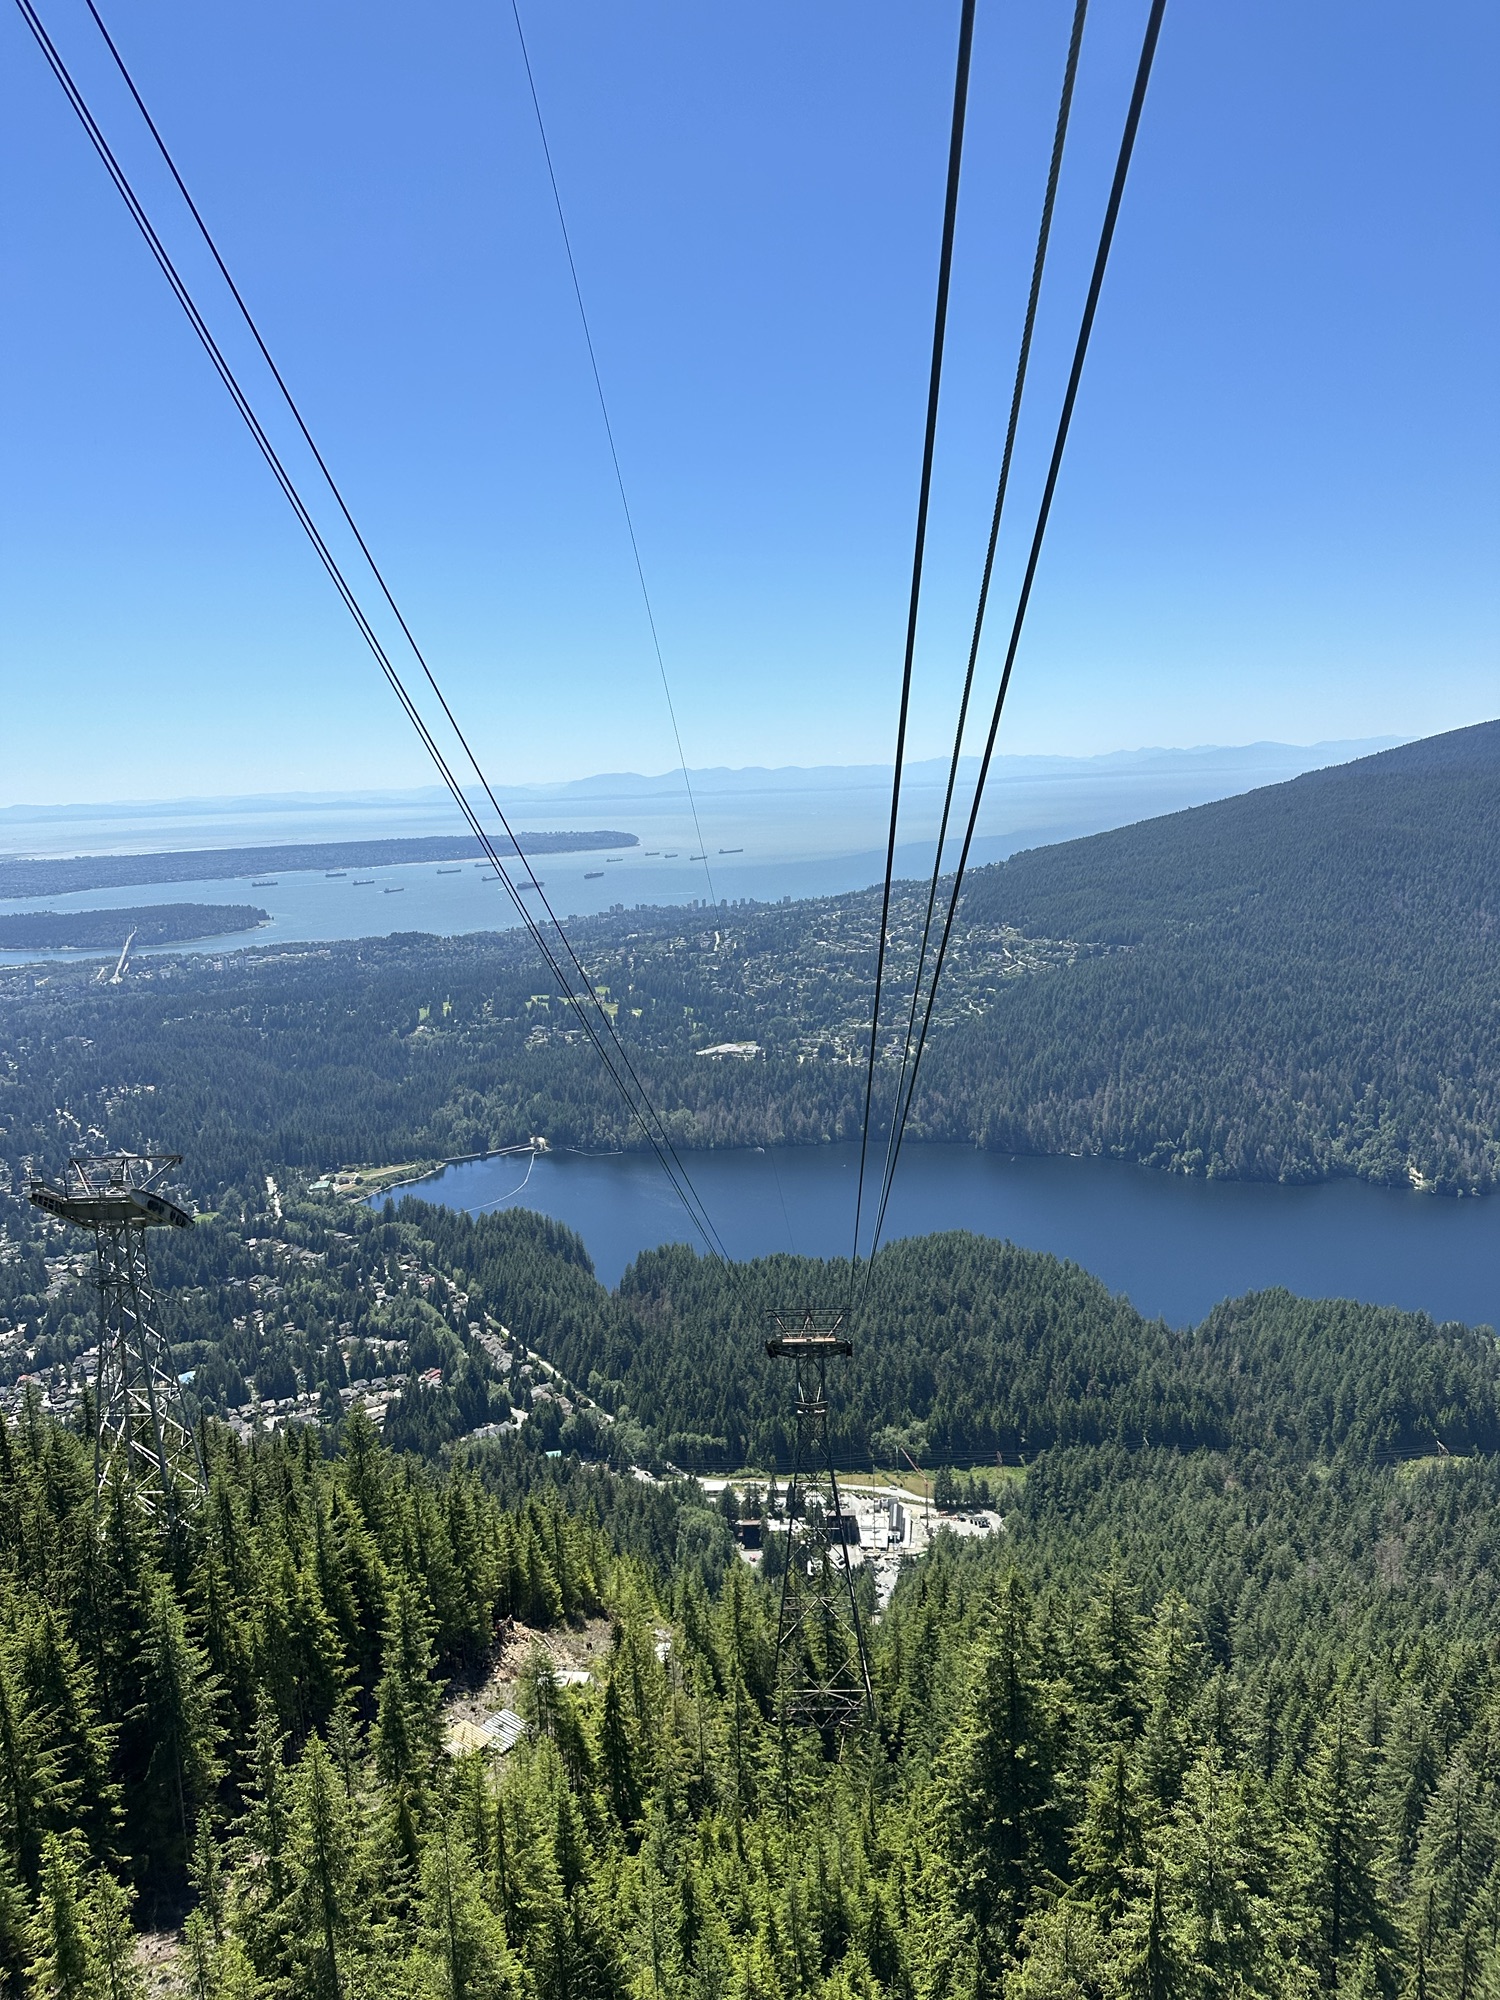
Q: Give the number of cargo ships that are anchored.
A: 14